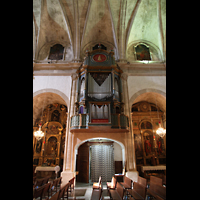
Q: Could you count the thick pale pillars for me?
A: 2